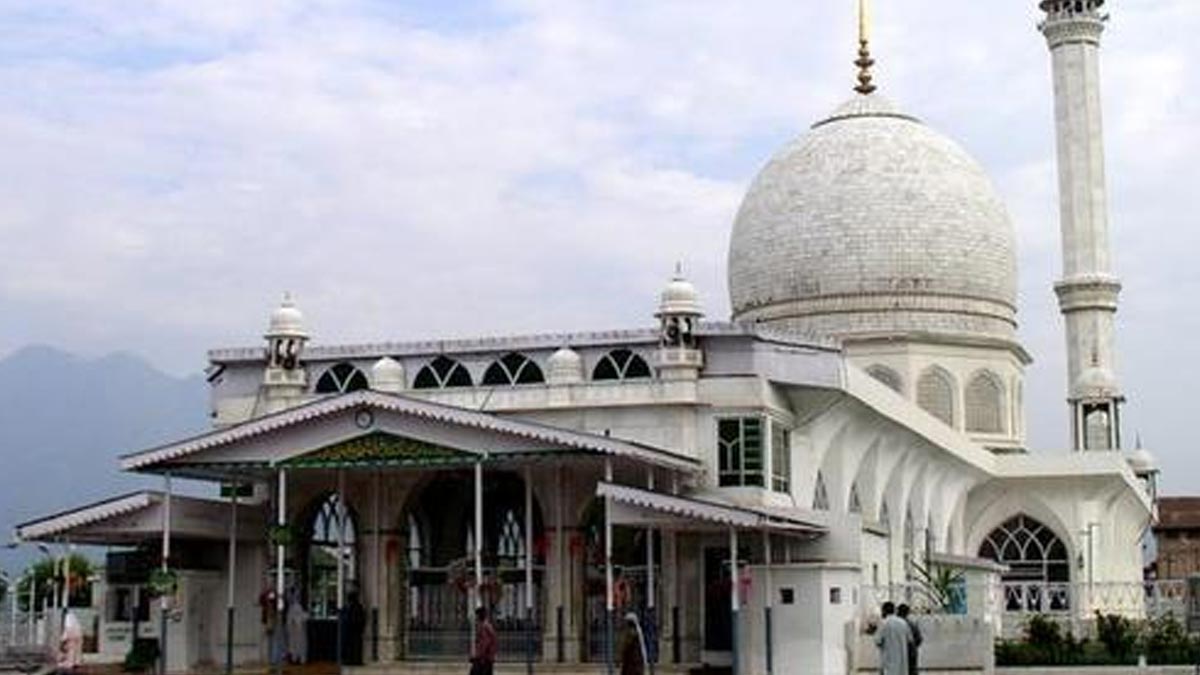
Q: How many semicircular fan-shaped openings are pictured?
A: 4